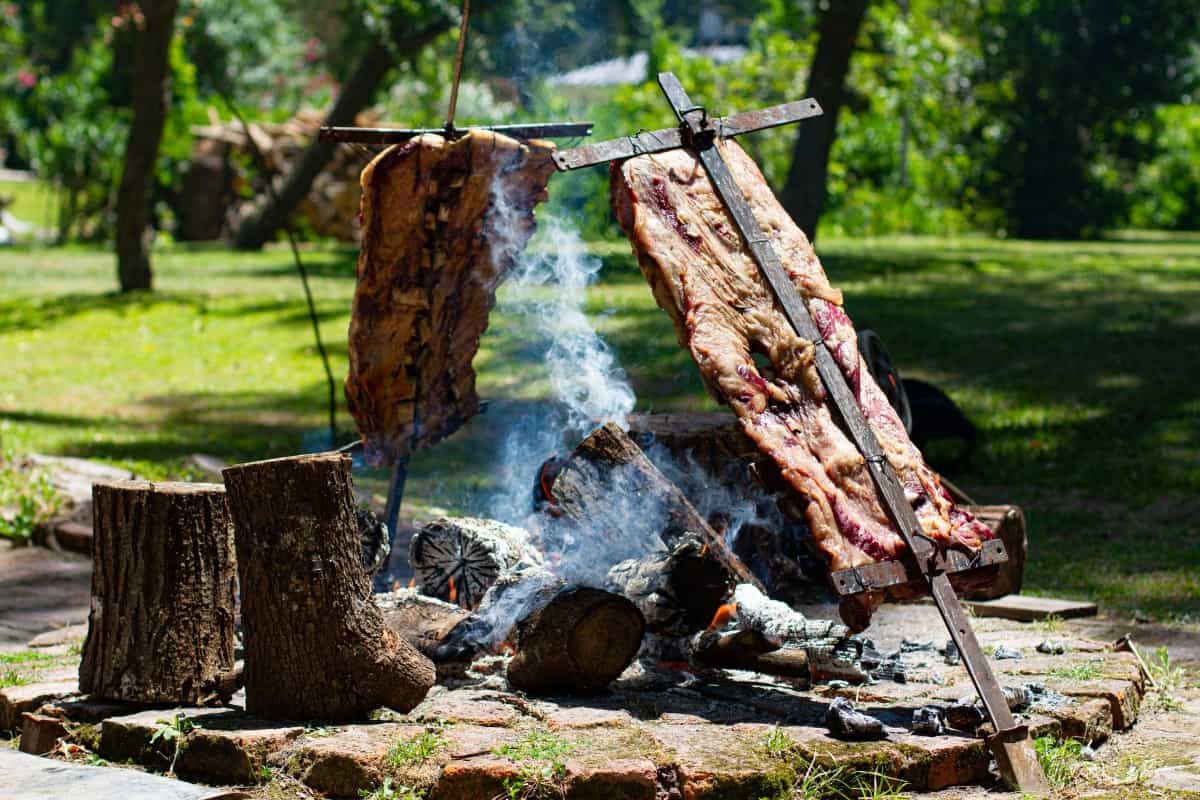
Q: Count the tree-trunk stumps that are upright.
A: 2